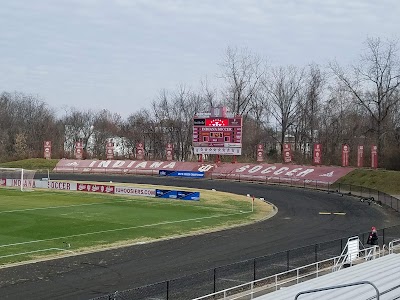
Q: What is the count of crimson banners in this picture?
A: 11